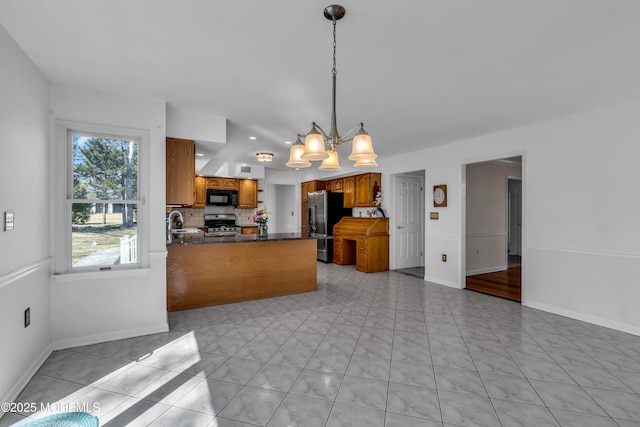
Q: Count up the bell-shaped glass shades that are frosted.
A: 5